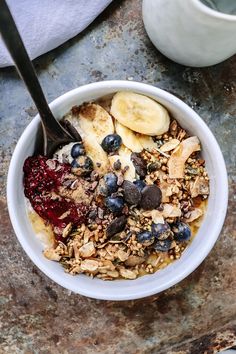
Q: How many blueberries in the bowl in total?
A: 10